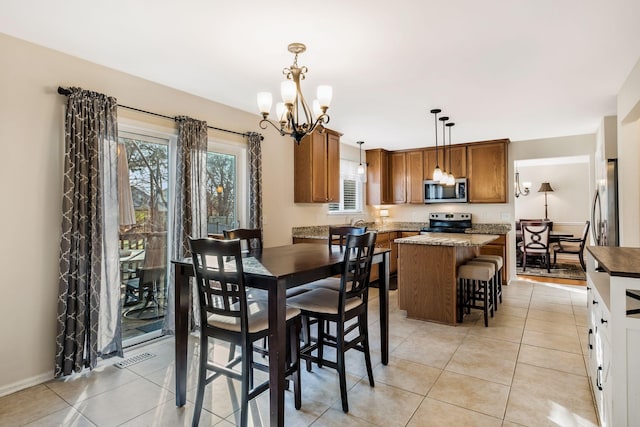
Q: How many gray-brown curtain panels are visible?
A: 3